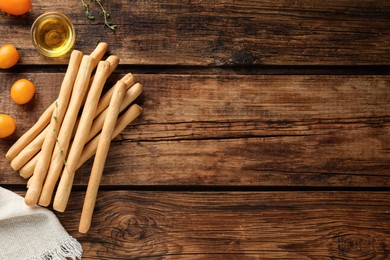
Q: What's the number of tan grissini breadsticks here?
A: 9